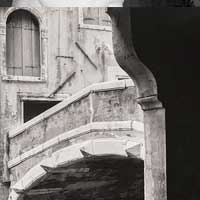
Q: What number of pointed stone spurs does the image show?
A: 4